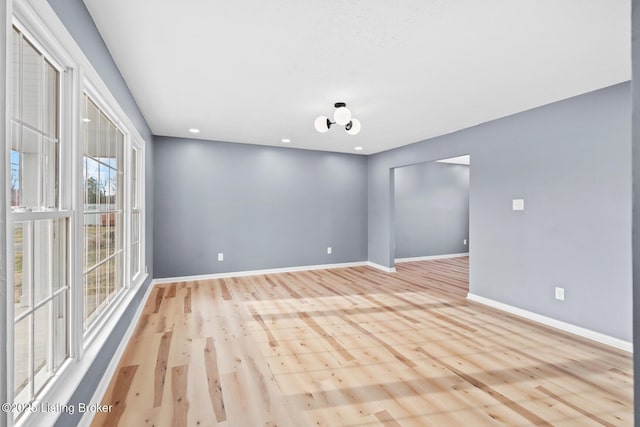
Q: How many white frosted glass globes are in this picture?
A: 3